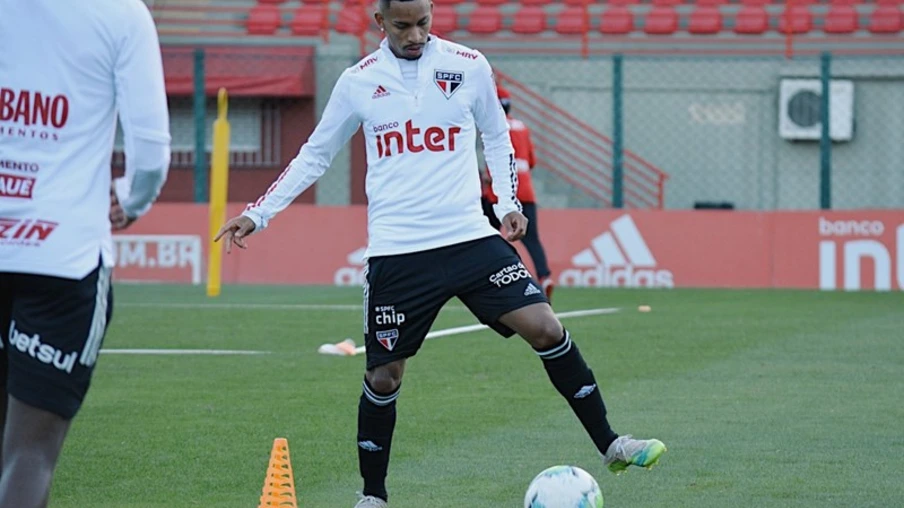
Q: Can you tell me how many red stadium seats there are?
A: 14